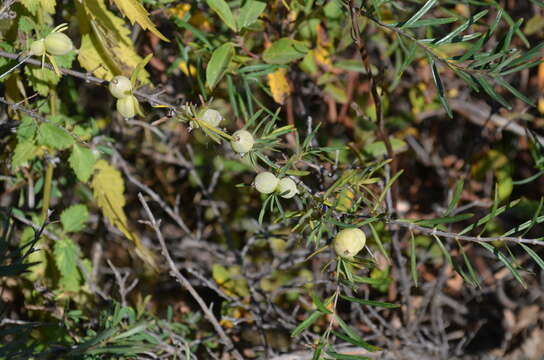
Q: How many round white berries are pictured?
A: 9